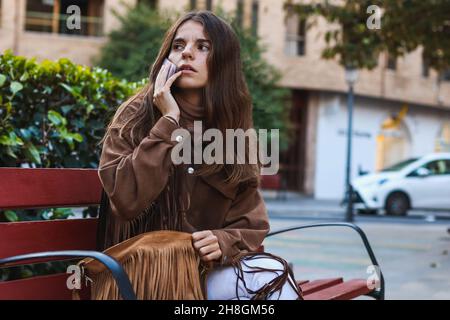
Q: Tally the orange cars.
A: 0